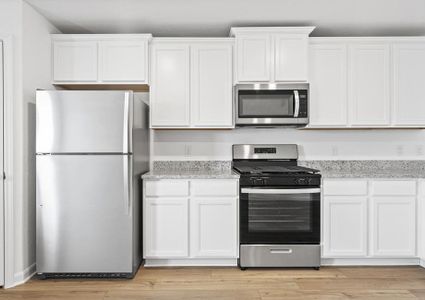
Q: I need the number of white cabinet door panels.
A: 13